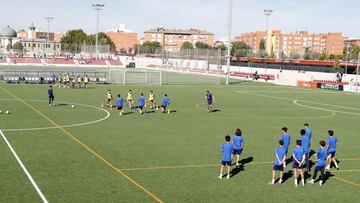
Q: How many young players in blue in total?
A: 12